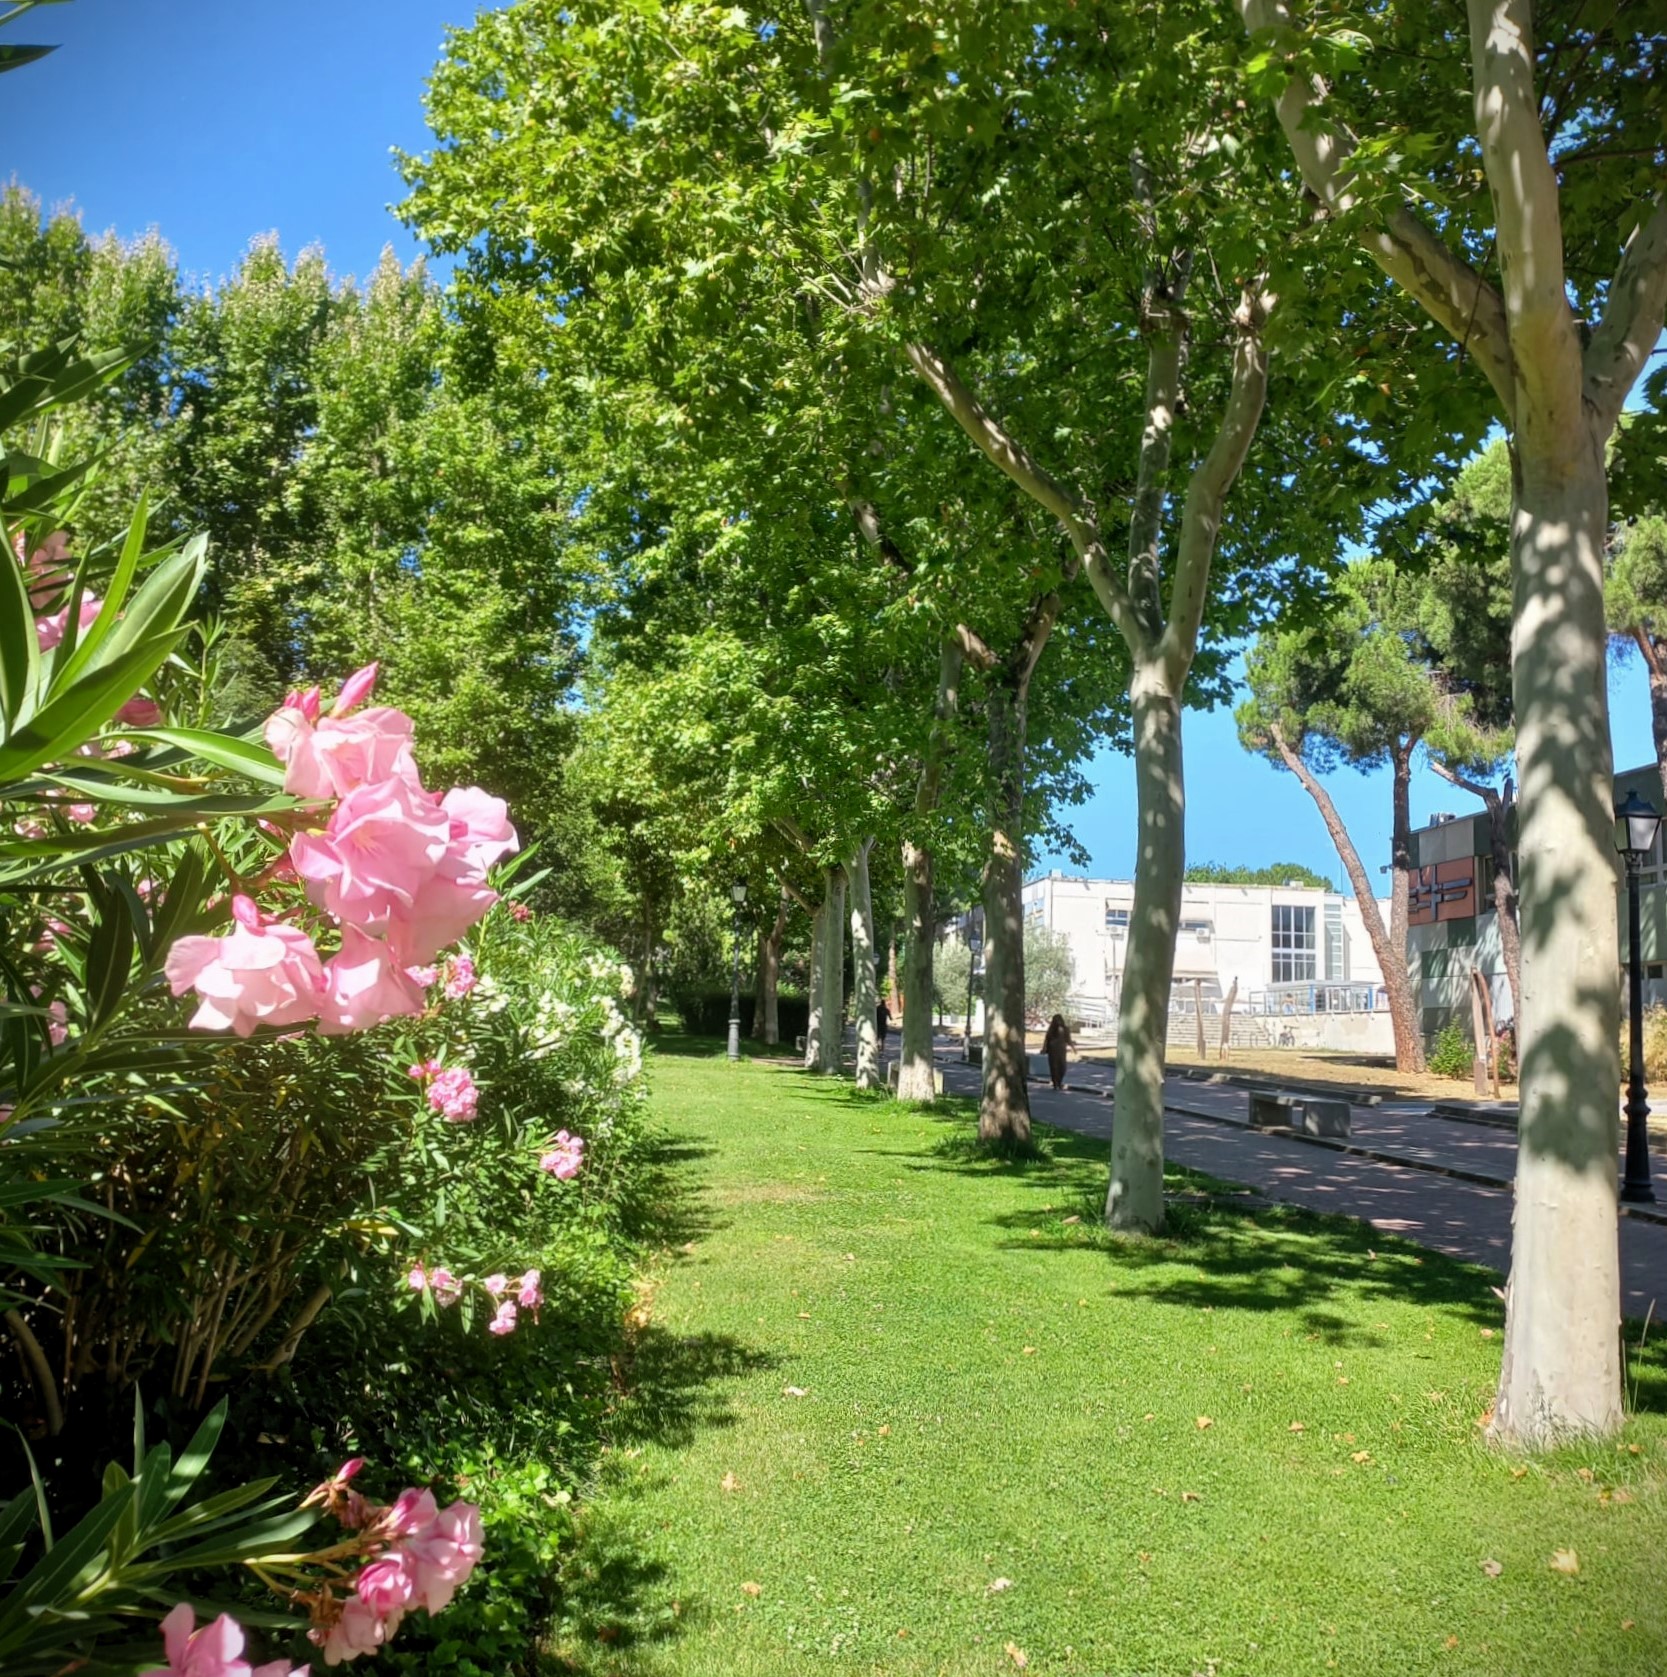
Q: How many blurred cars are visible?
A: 0